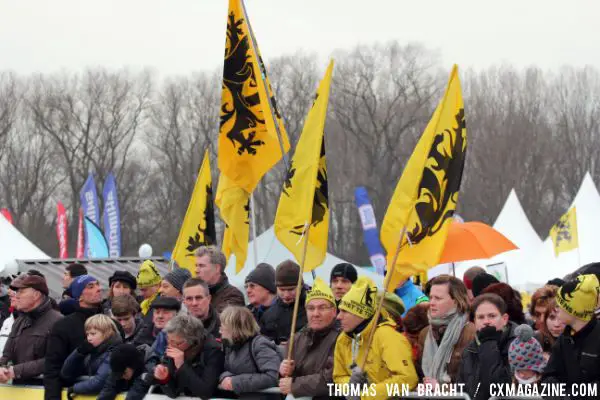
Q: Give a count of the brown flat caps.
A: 1